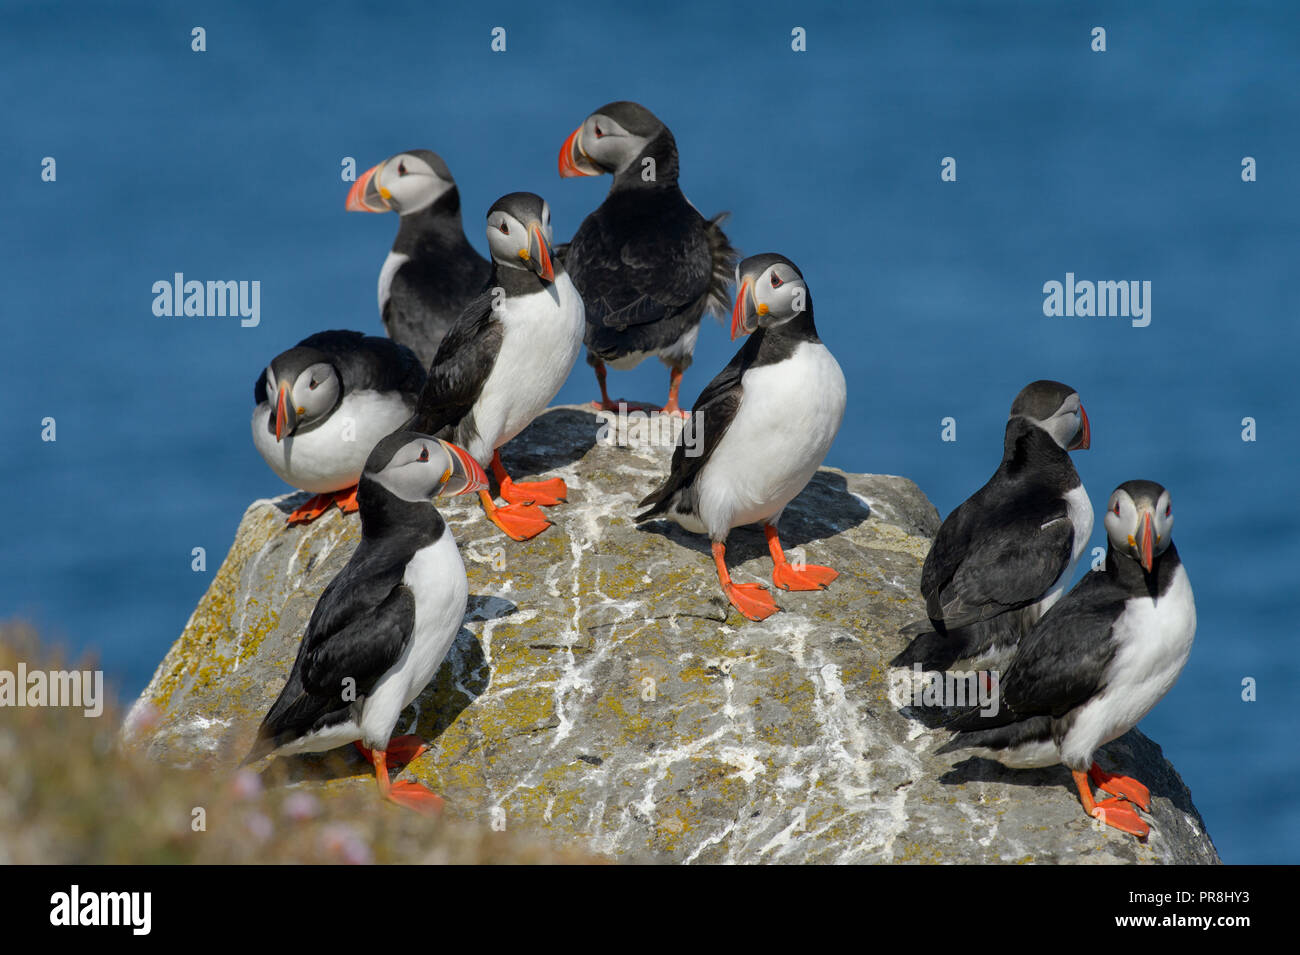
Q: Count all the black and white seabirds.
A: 8